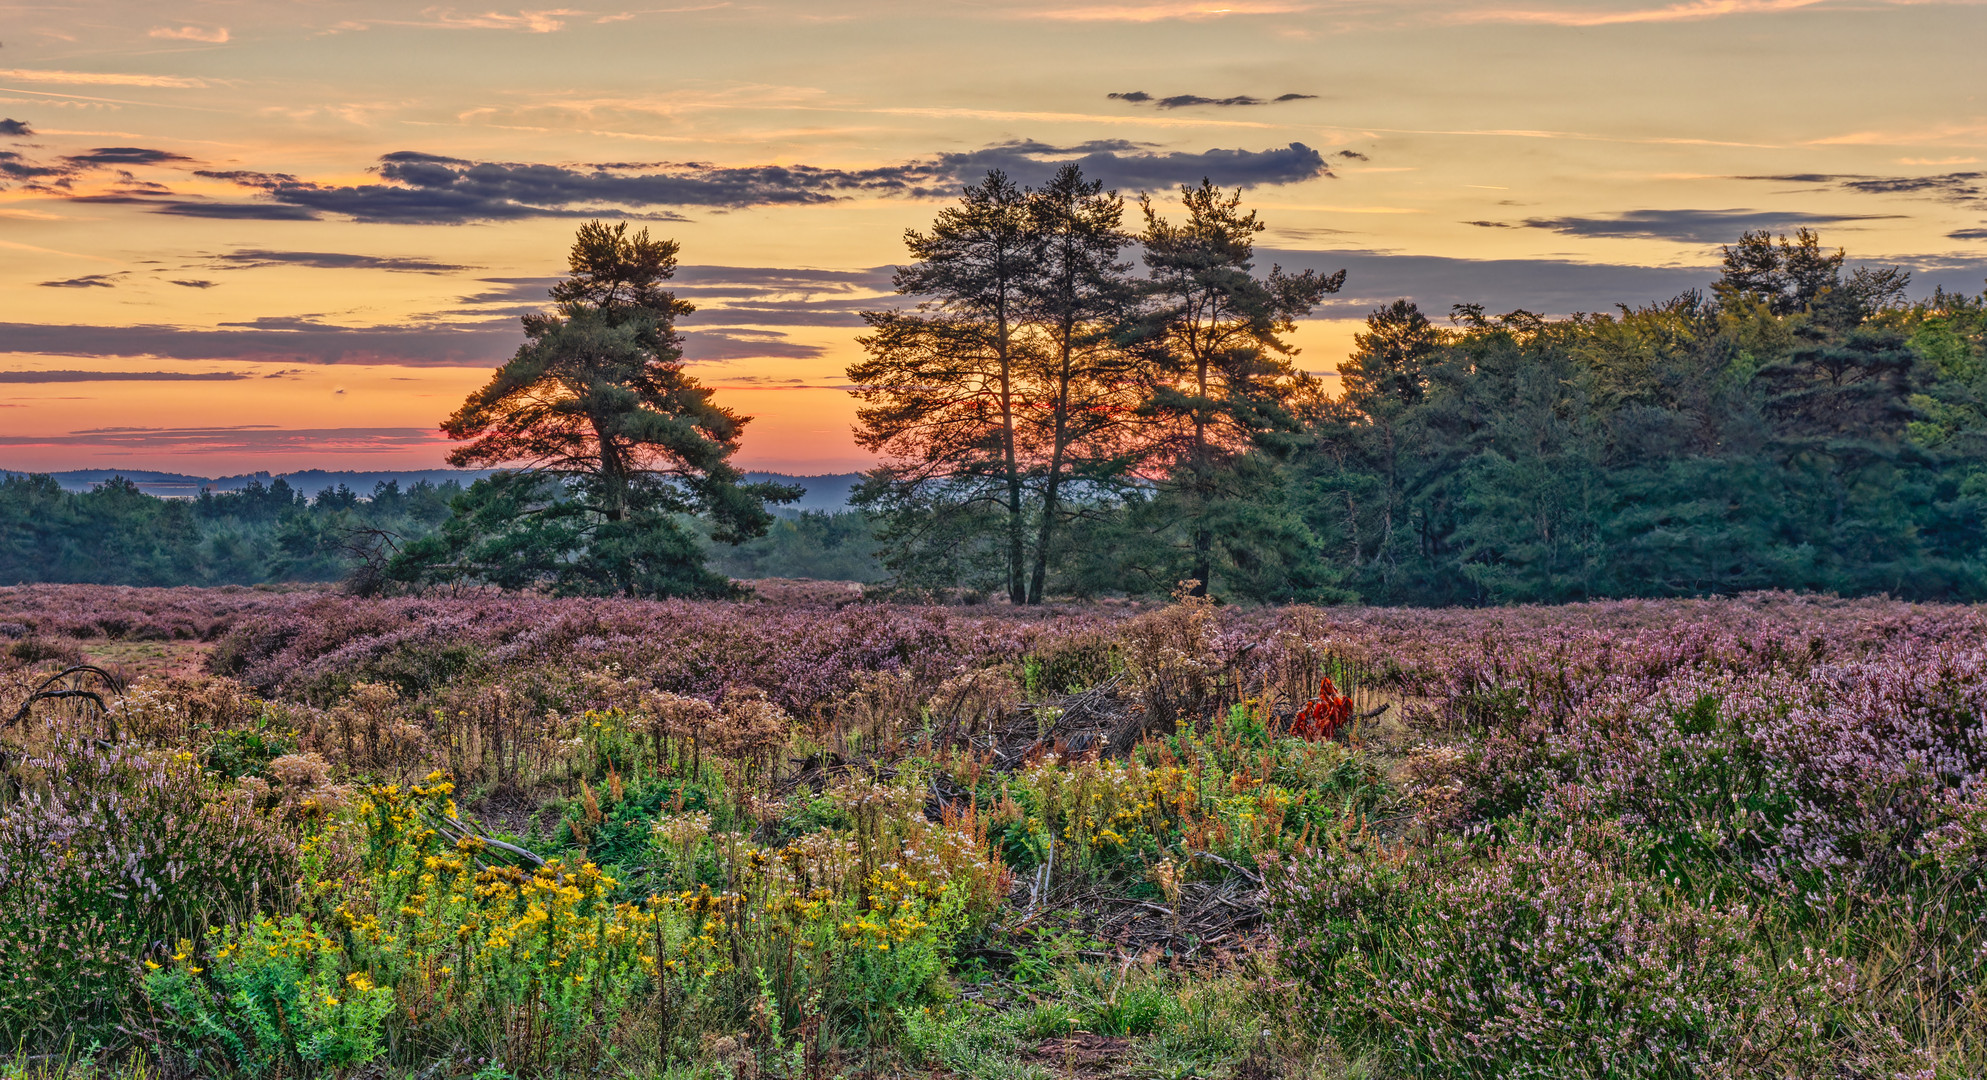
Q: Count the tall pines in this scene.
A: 4